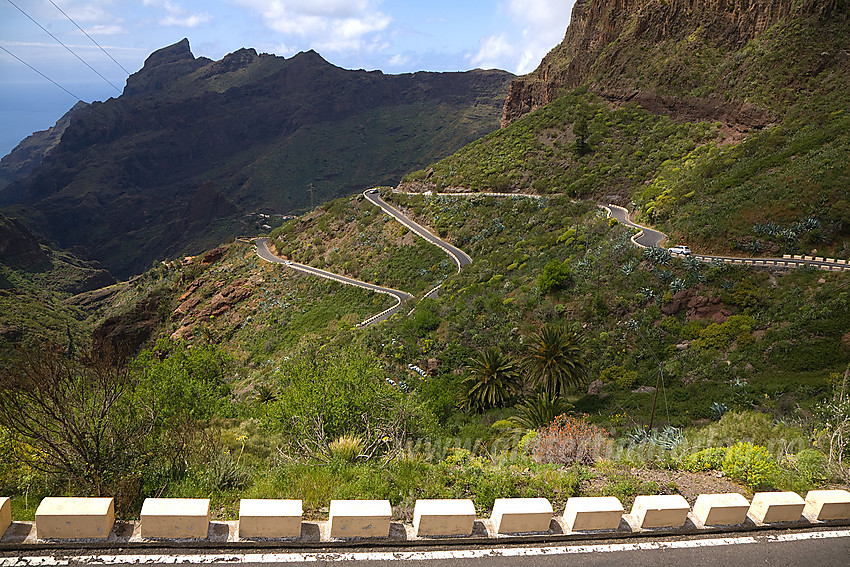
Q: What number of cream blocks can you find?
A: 12